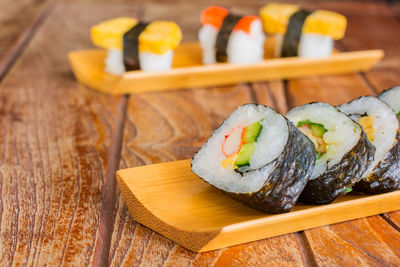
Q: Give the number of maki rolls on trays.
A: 4